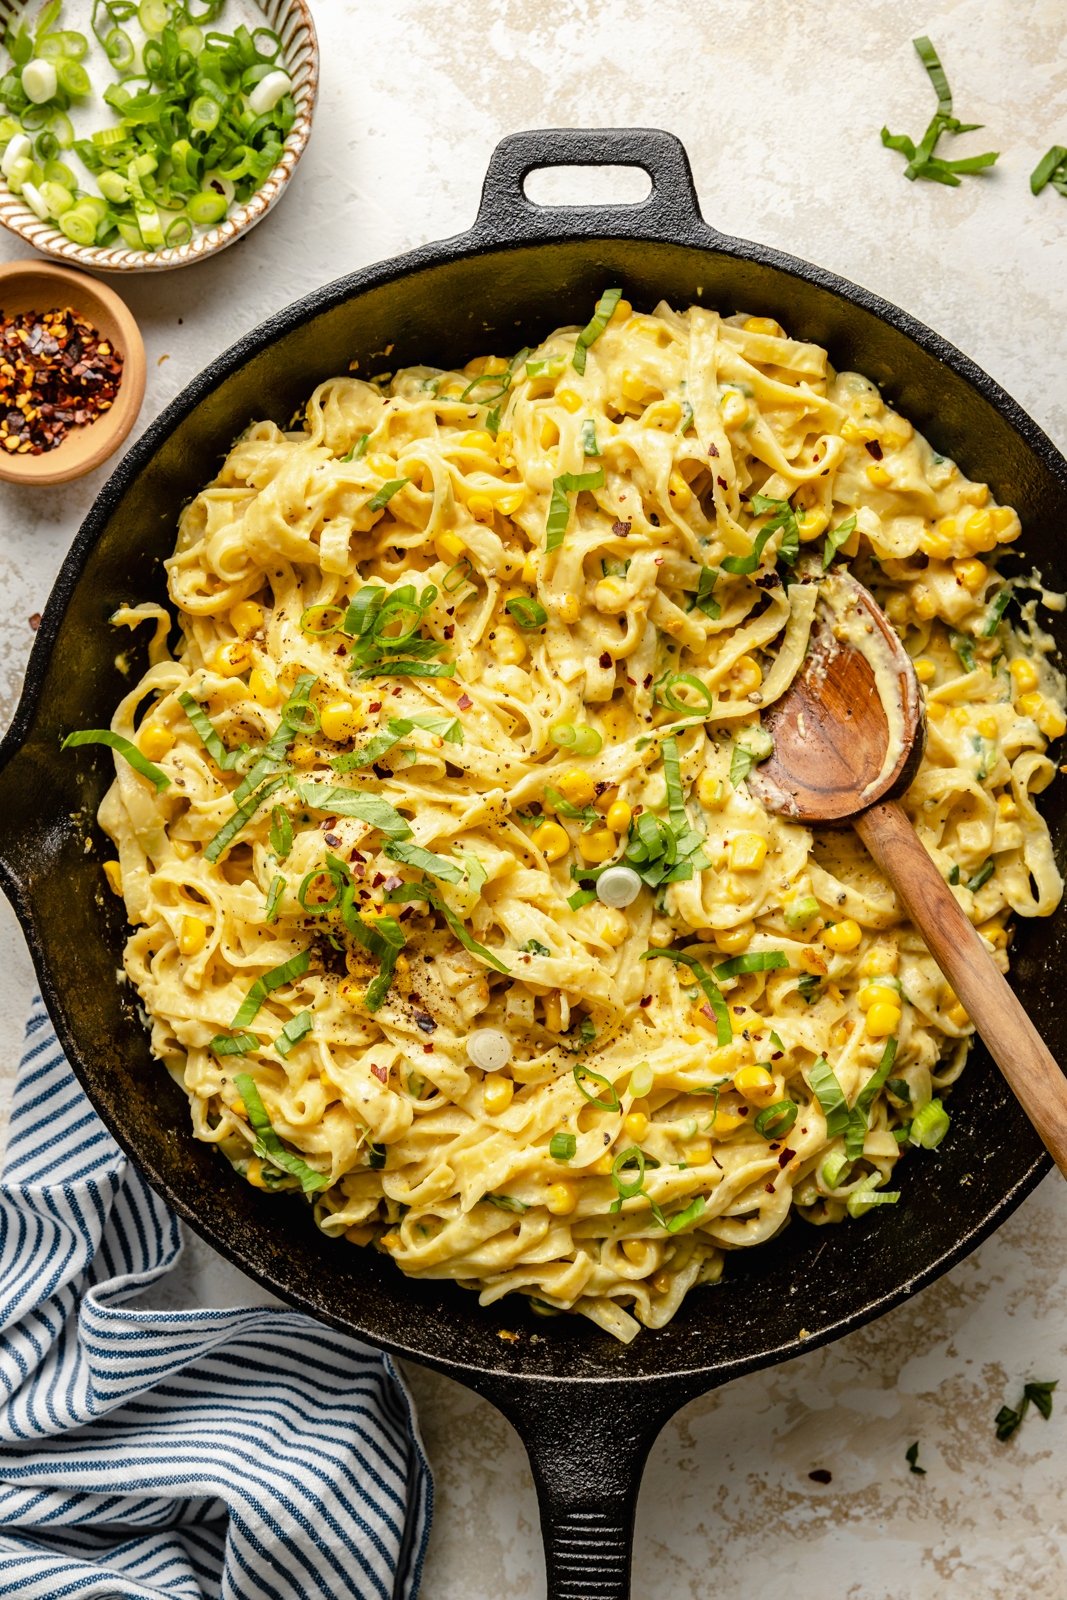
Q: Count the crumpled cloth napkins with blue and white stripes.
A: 1